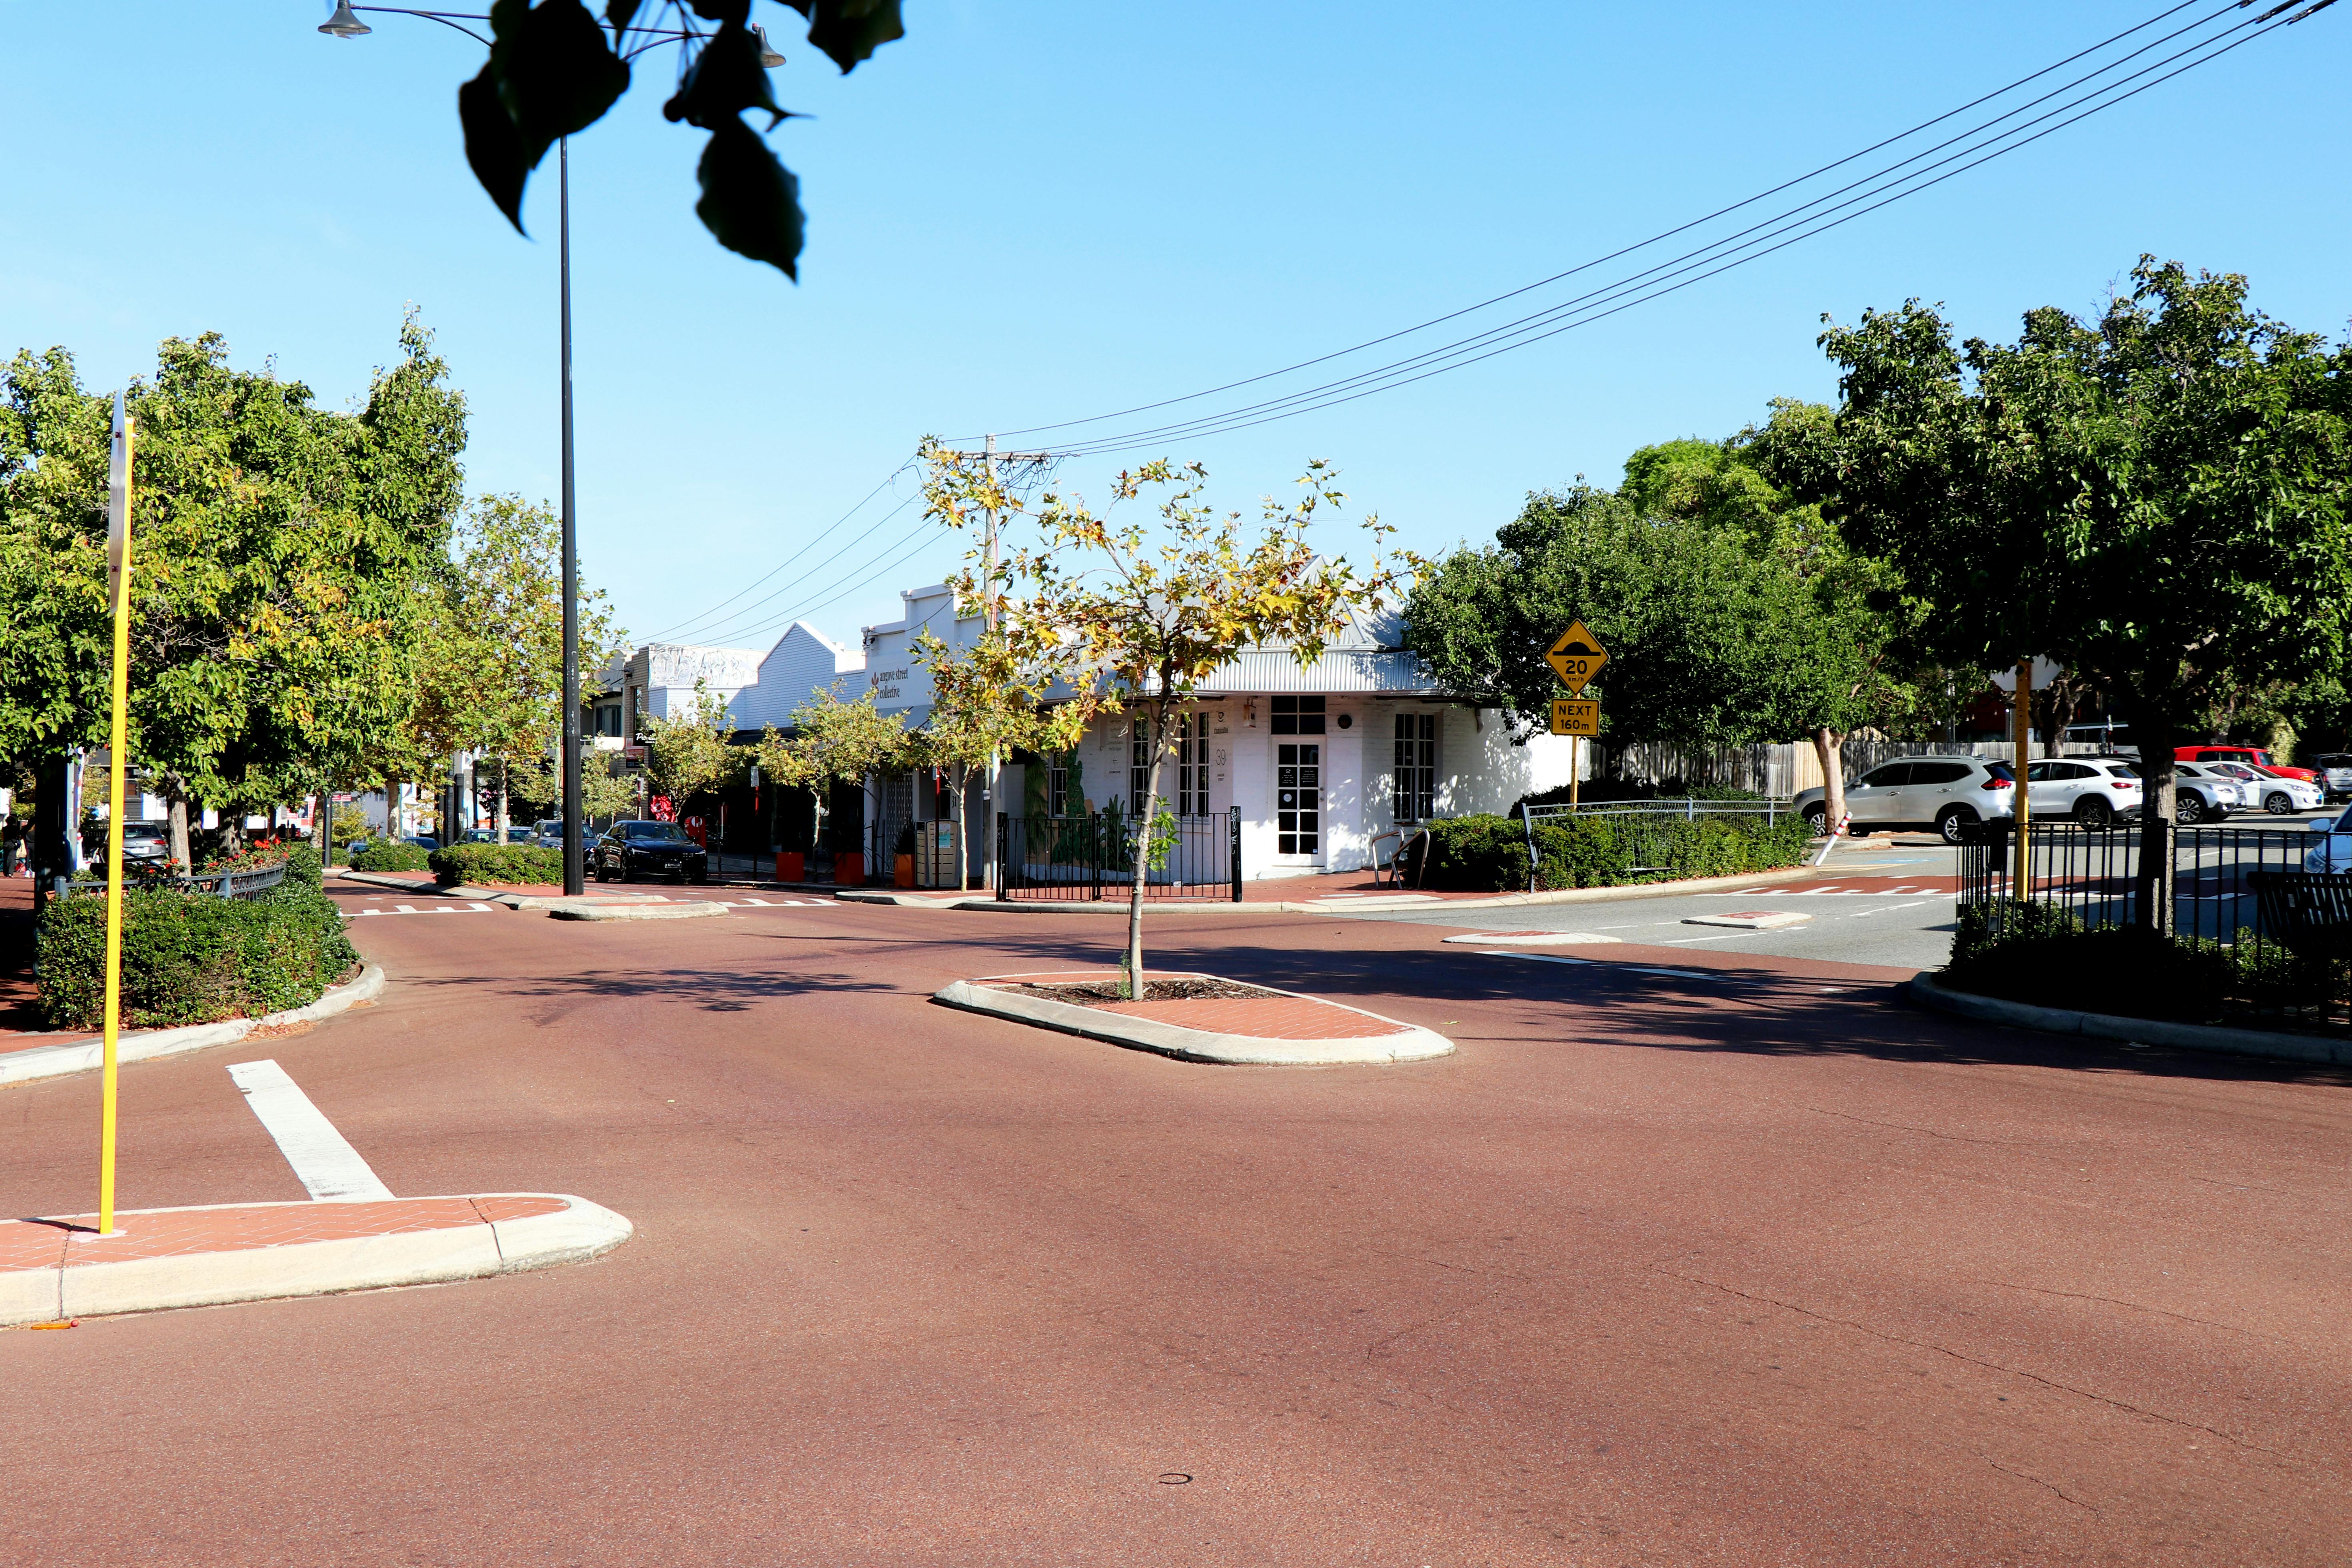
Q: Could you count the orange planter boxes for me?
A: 3